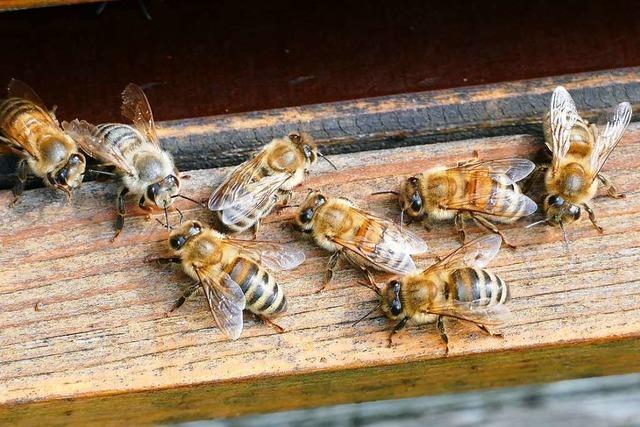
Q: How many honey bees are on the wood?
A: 8